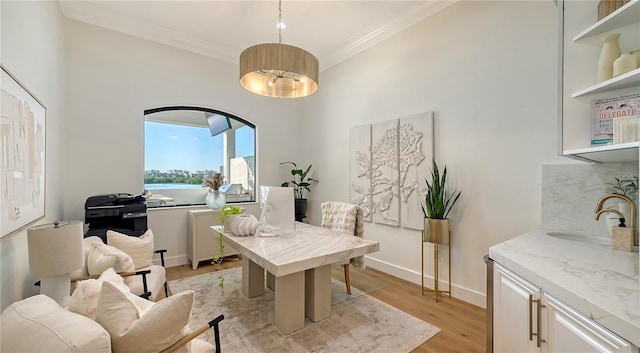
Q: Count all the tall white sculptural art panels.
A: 3